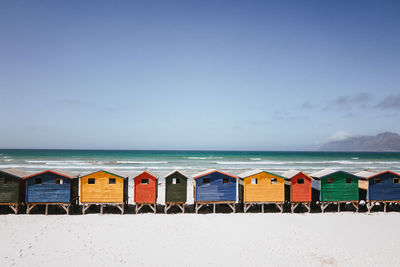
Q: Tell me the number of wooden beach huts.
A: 10